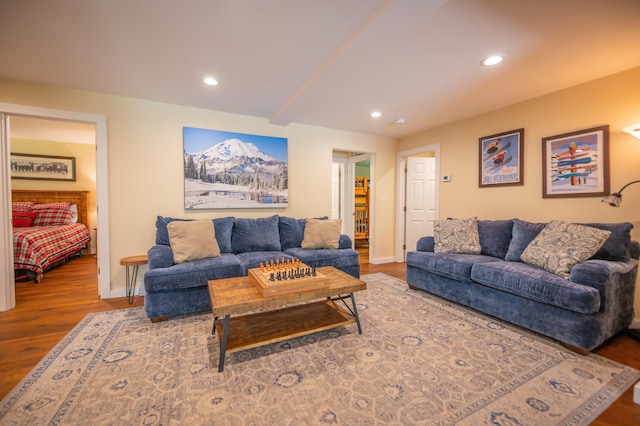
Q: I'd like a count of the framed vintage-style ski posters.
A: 2